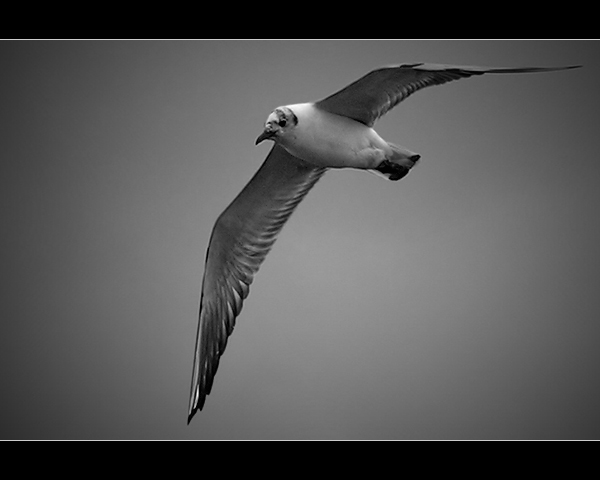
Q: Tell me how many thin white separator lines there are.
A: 2